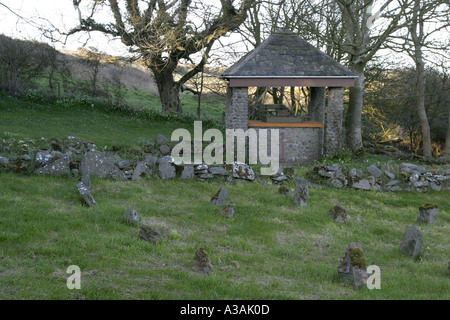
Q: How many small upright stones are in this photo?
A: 13